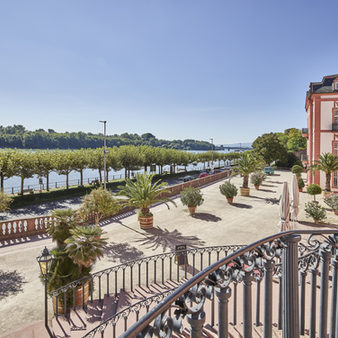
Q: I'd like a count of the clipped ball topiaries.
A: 2